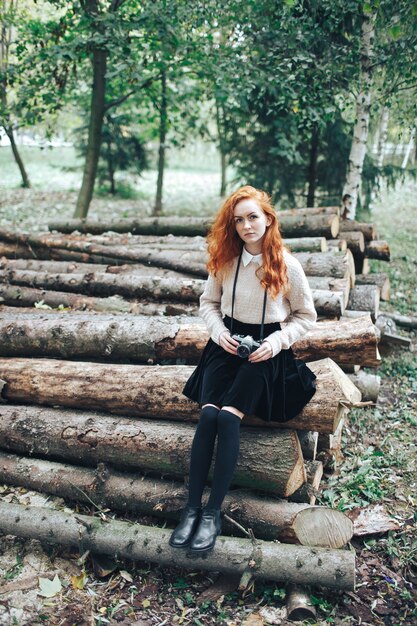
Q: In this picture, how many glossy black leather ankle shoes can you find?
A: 2